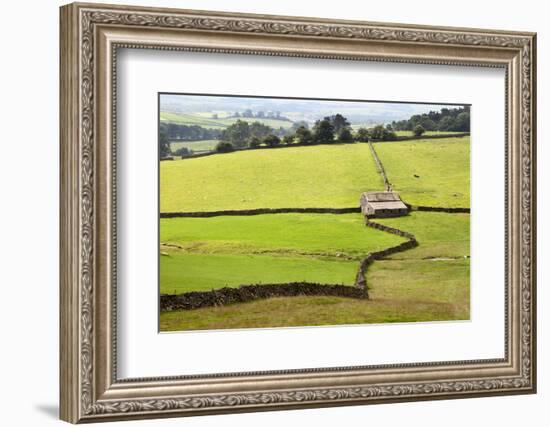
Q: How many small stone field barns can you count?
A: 1